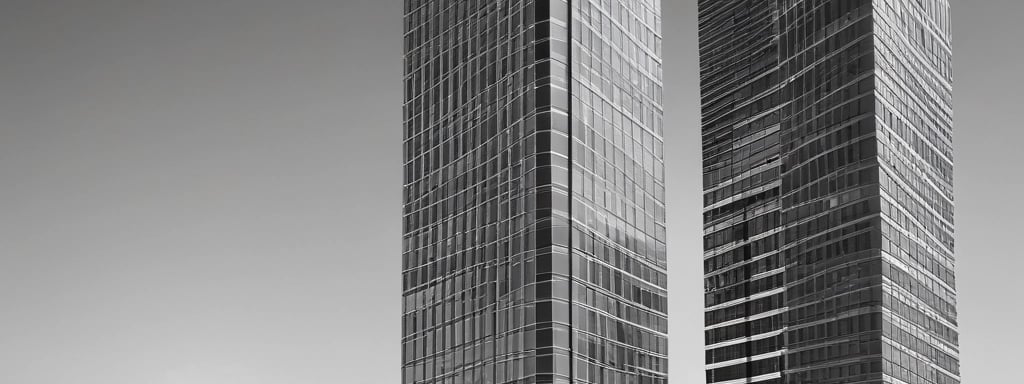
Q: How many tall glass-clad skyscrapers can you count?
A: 2